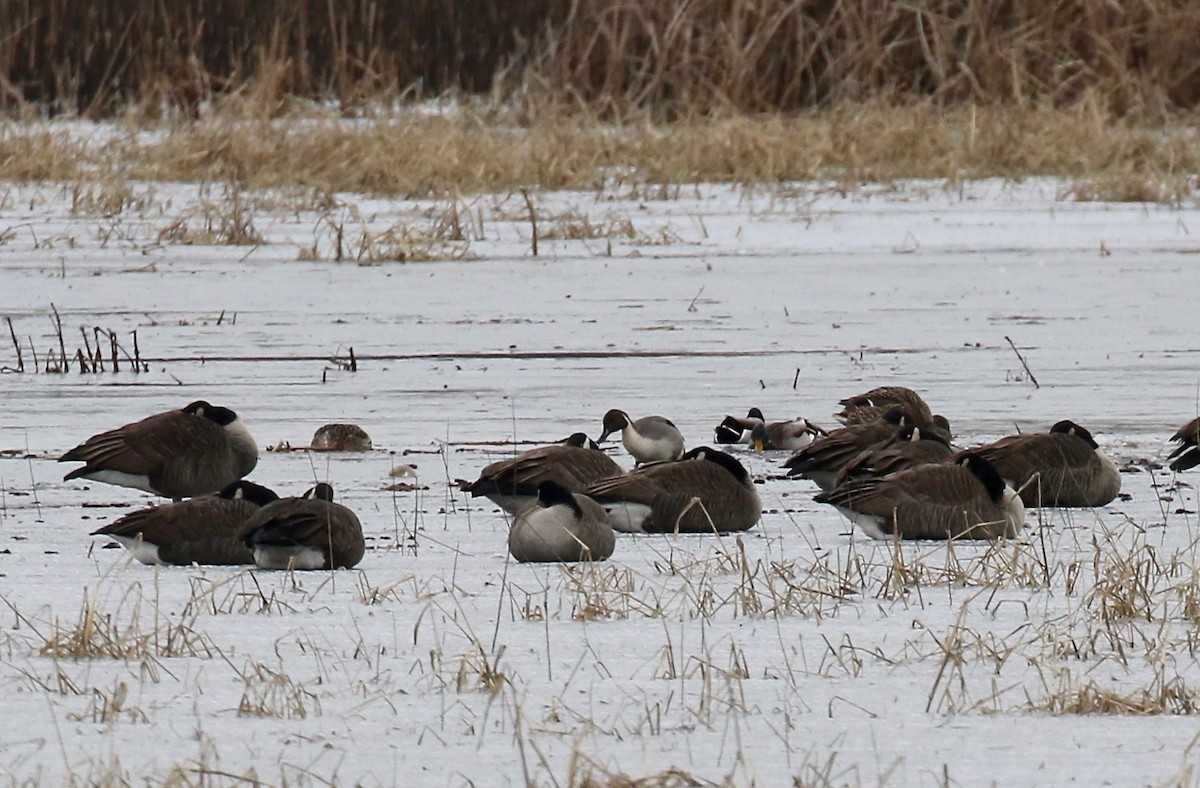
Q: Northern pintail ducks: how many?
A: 1